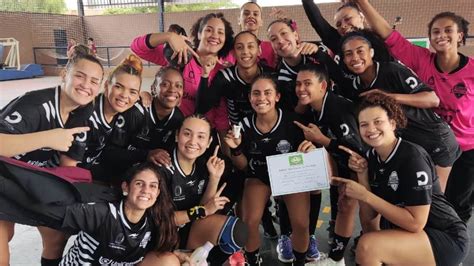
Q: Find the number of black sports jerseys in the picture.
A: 12